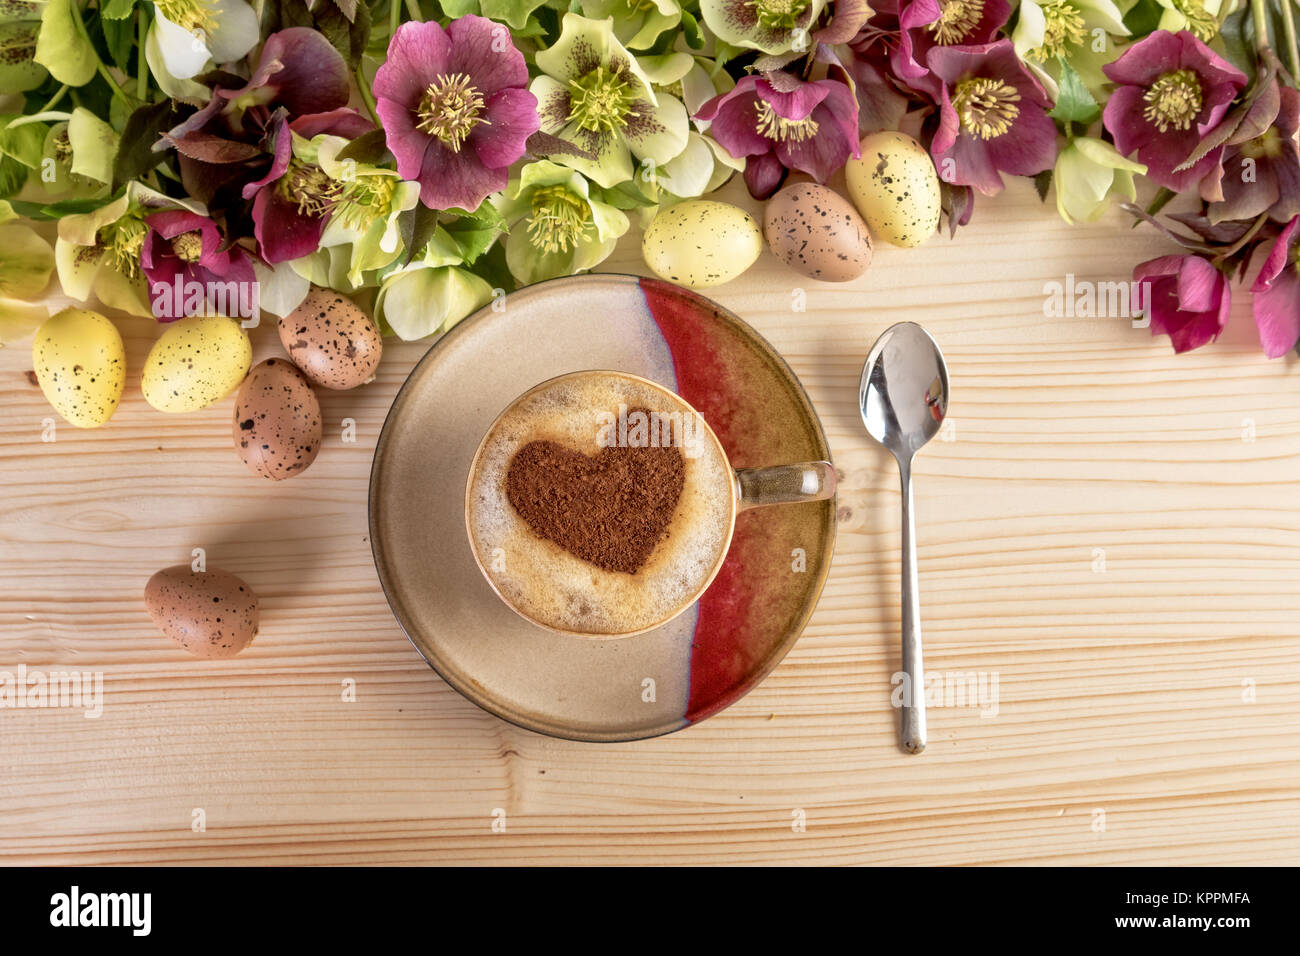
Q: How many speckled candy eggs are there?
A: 8